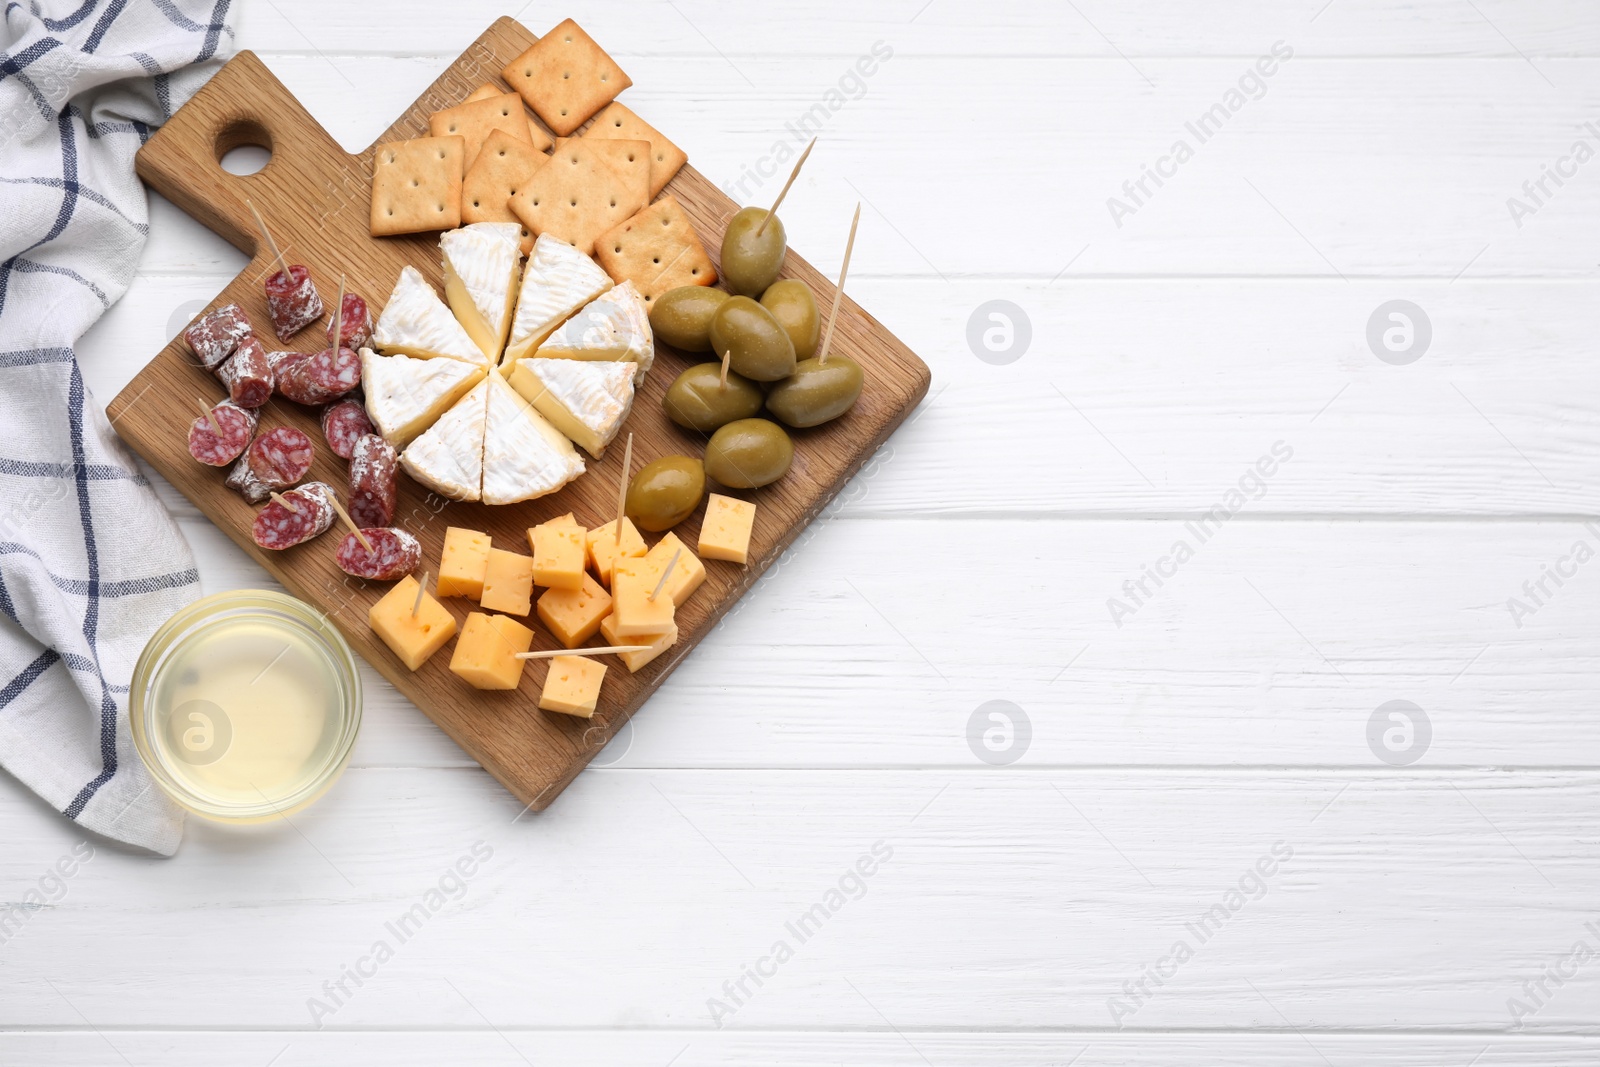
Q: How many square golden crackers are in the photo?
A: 9